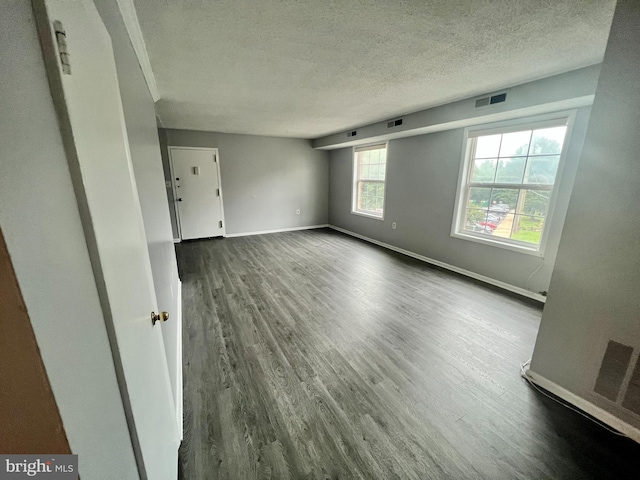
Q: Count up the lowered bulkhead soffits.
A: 1